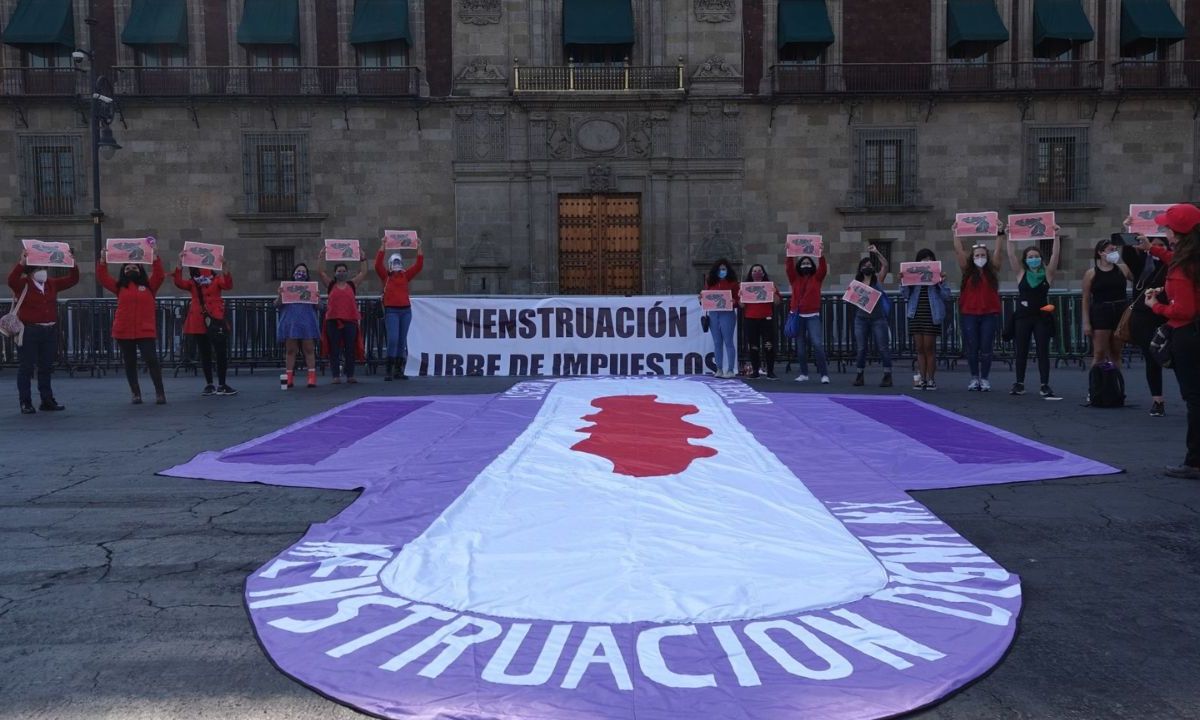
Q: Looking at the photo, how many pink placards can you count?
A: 14